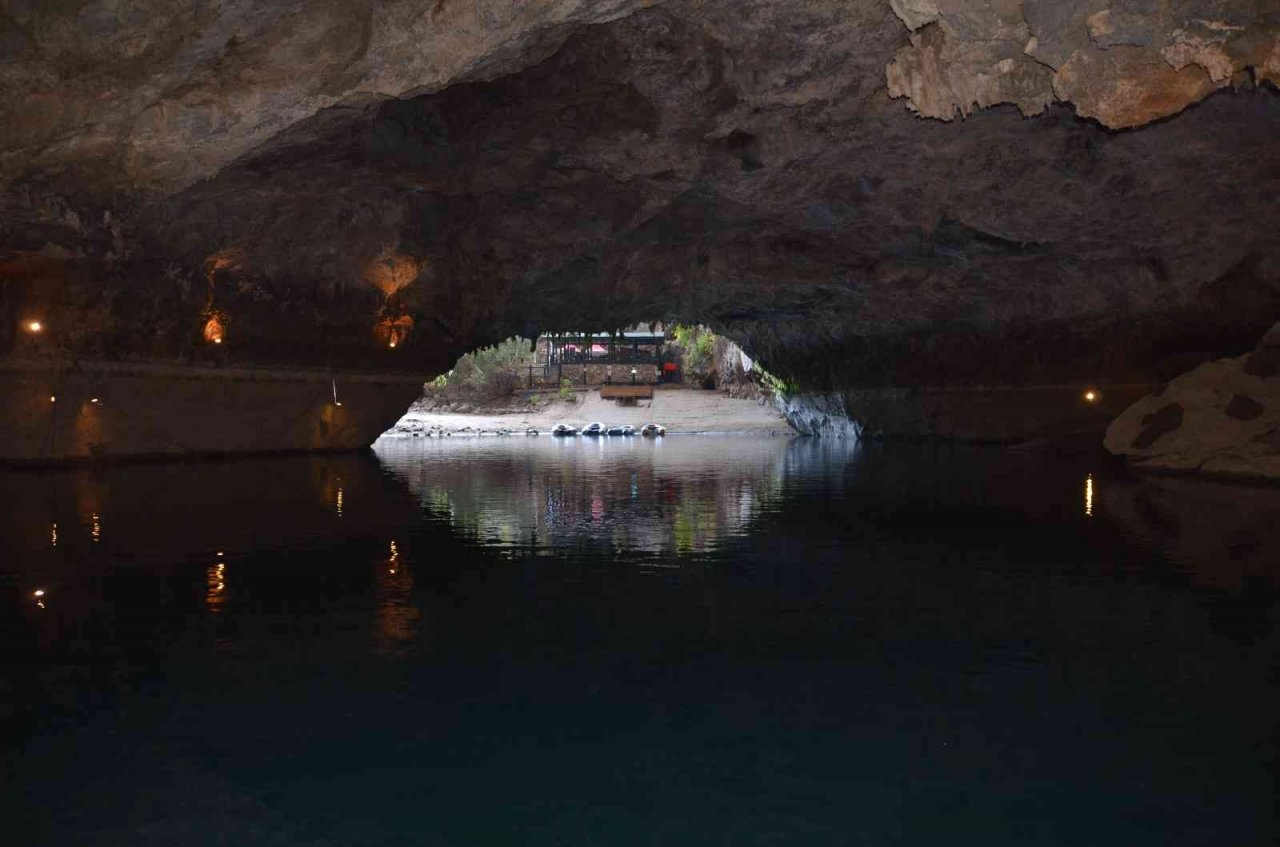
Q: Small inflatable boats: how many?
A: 4